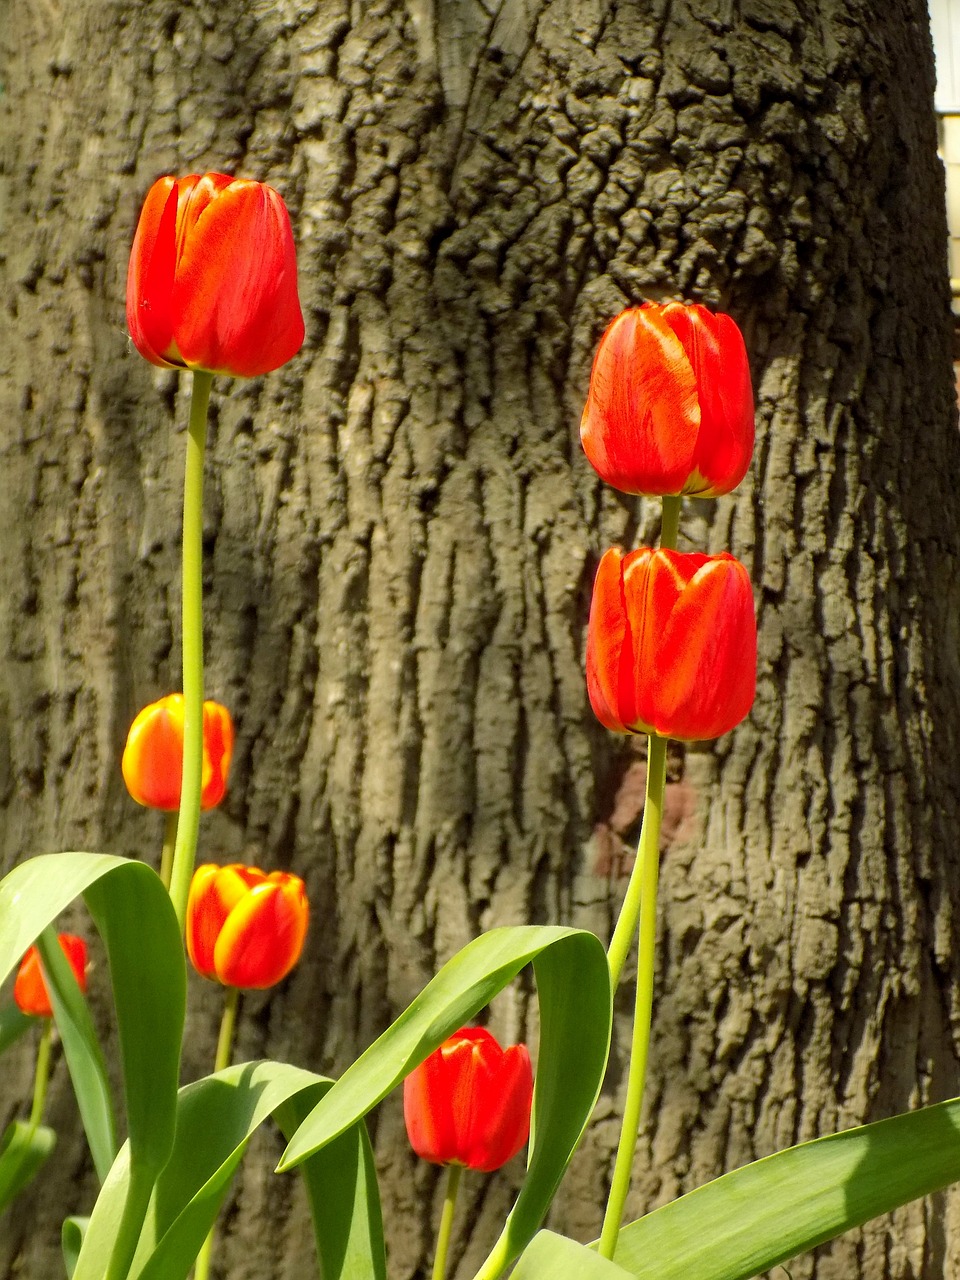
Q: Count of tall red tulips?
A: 3